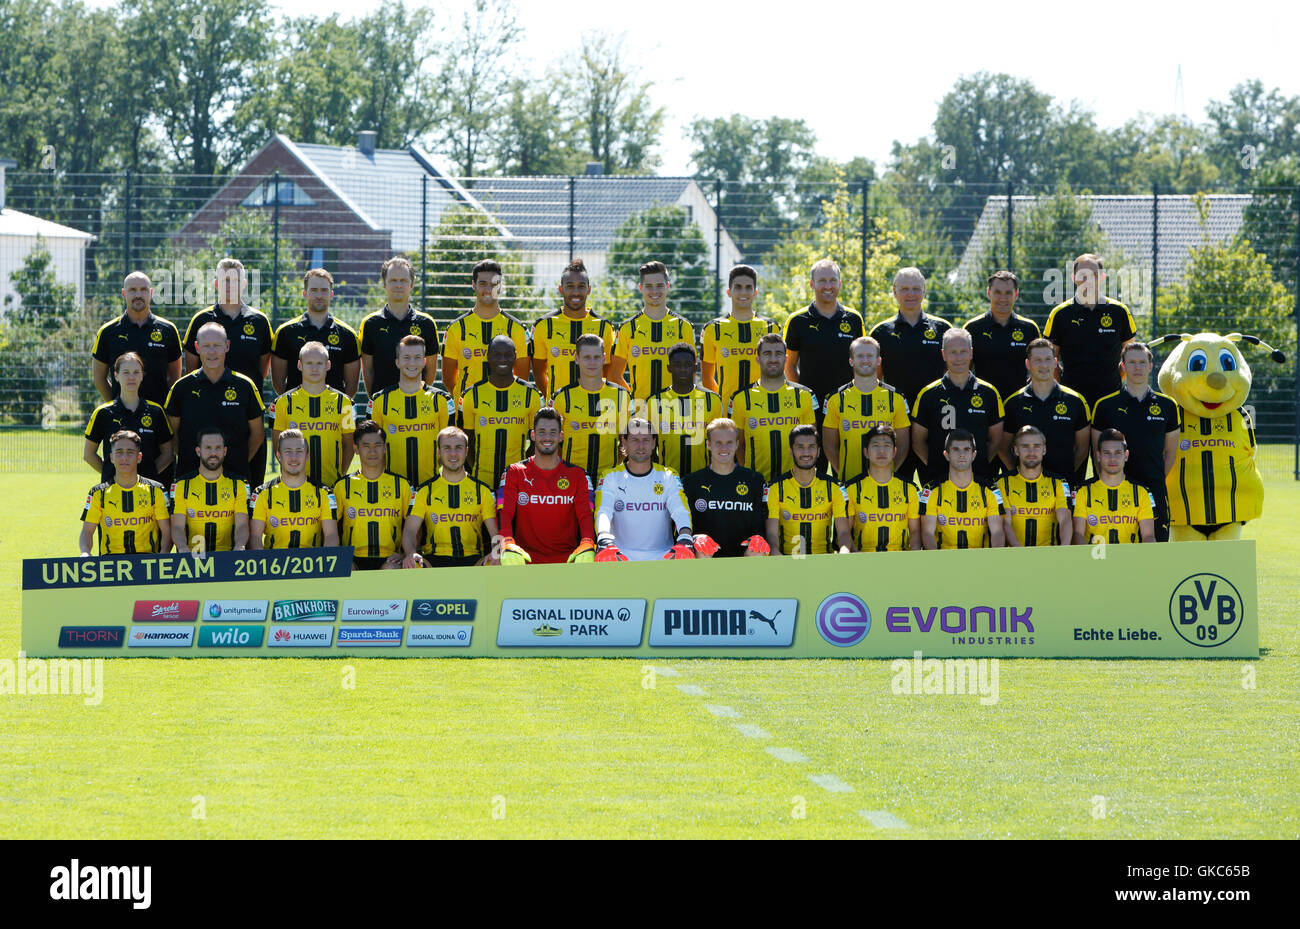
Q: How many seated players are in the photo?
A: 13